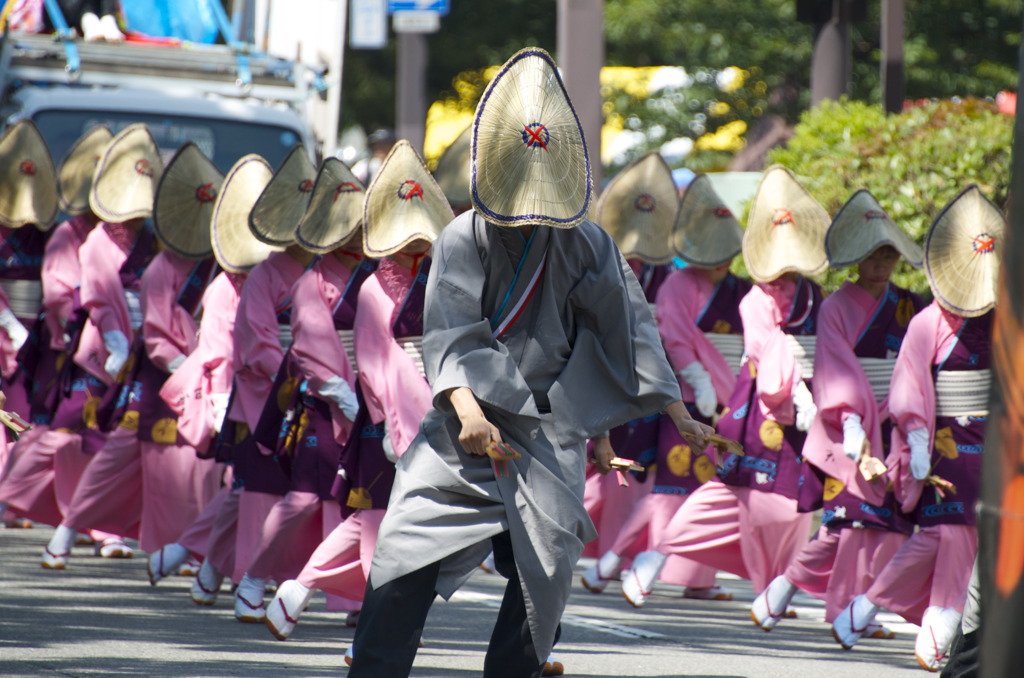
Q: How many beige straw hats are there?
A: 15